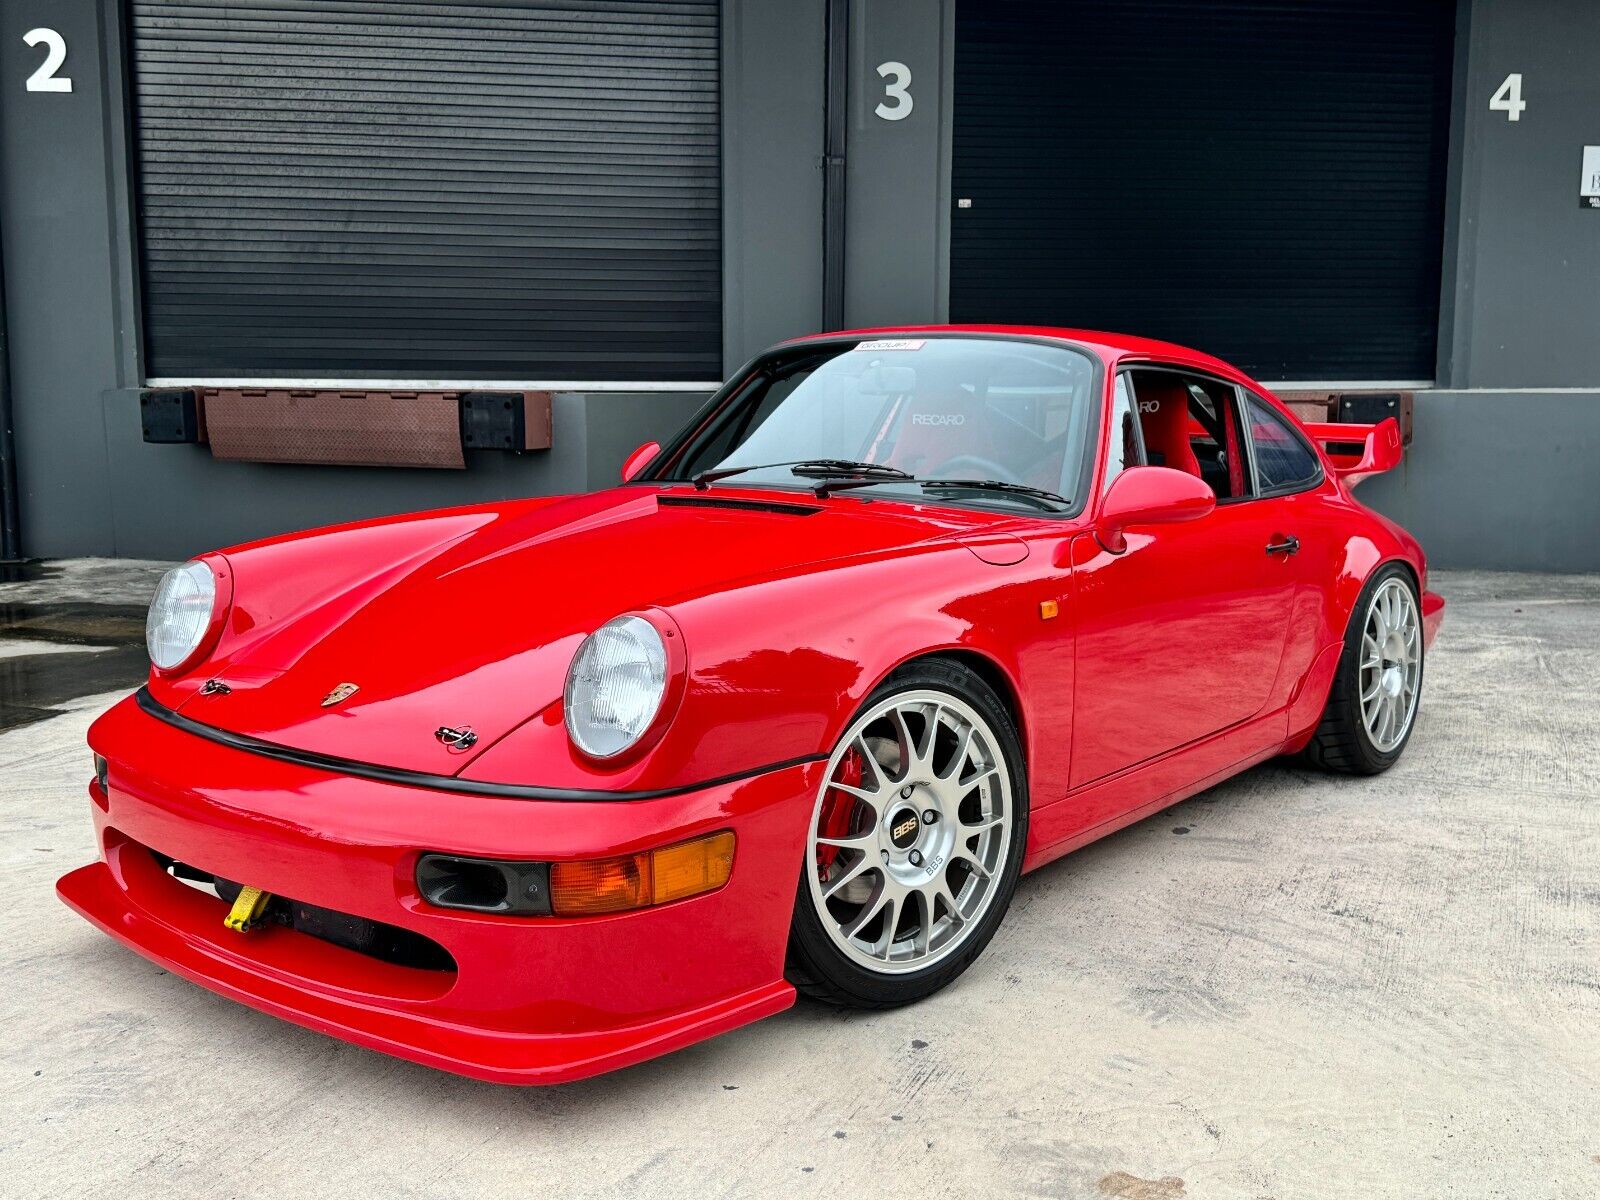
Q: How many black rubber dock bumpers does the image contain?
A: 3